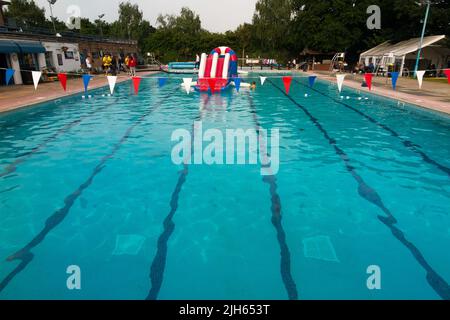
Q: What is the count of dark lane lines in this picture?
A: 6